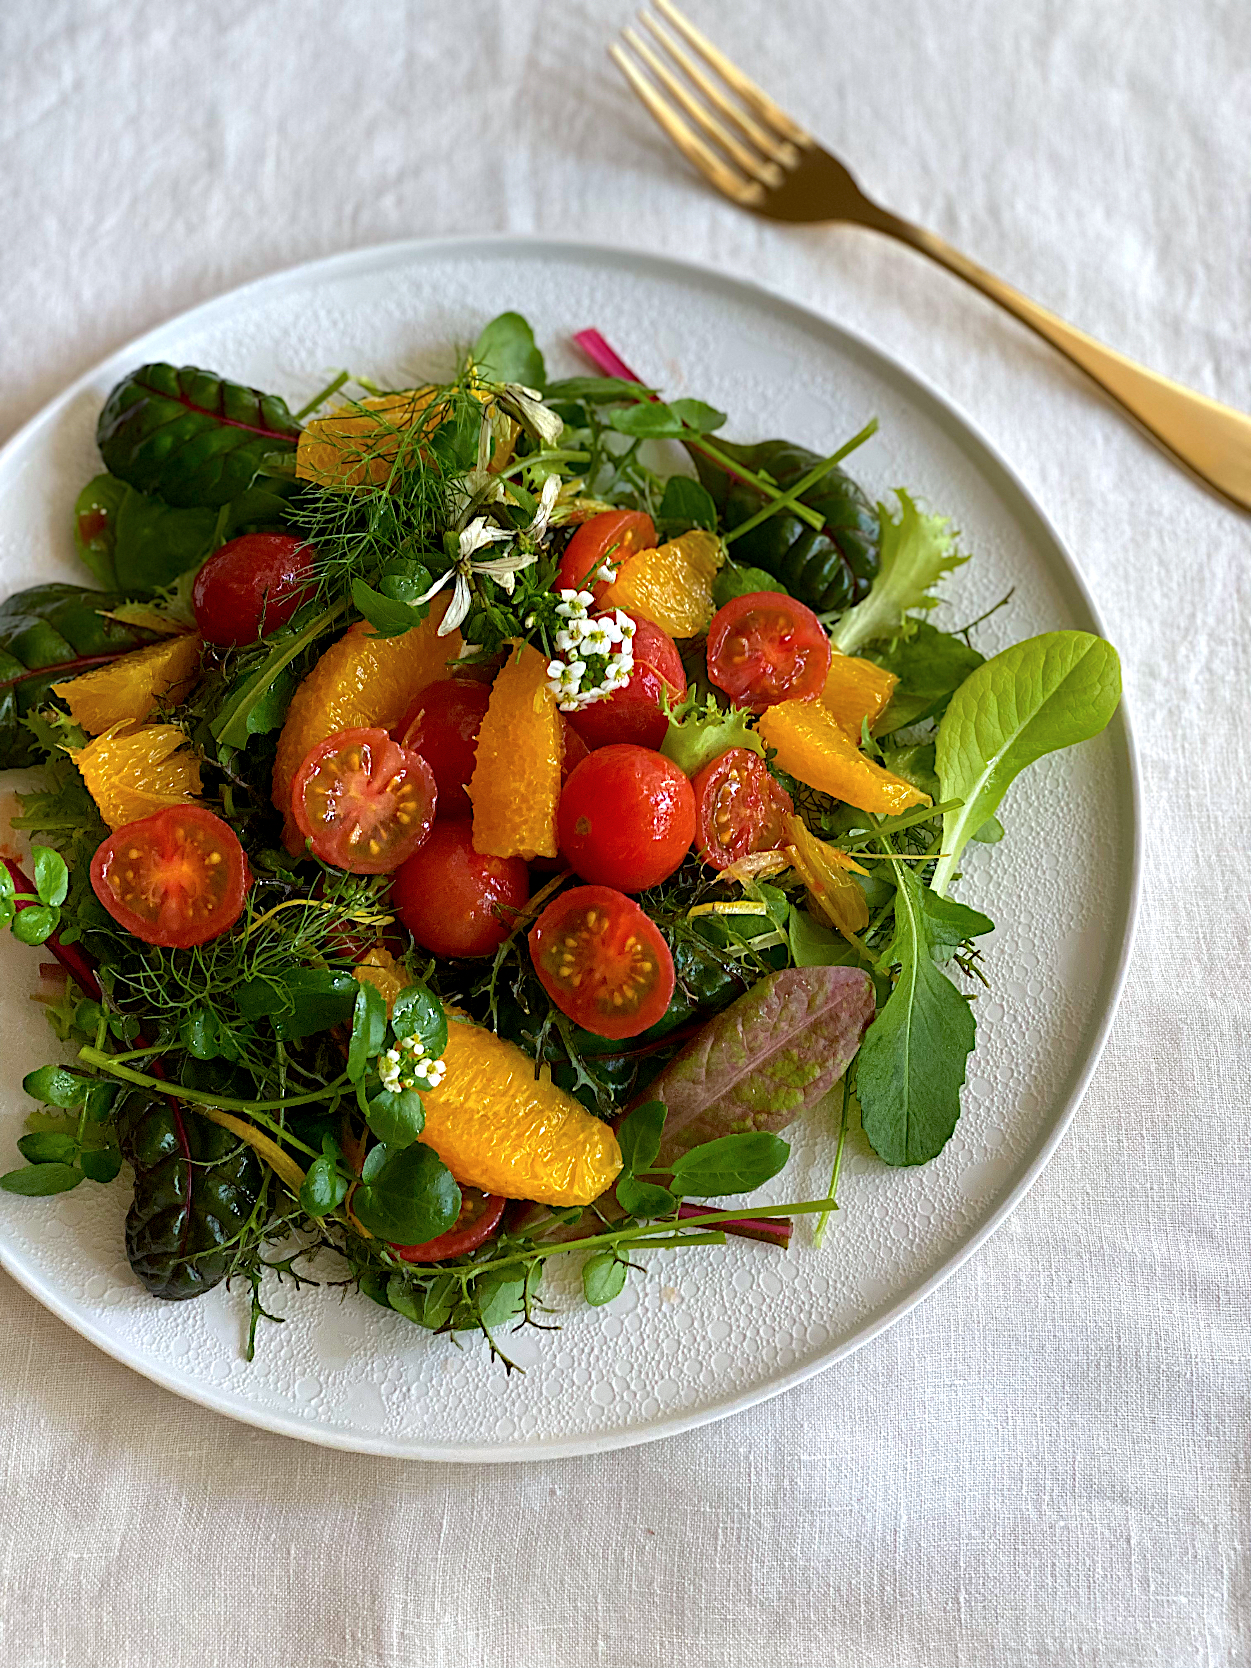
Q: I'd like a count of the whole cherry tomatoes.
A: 5